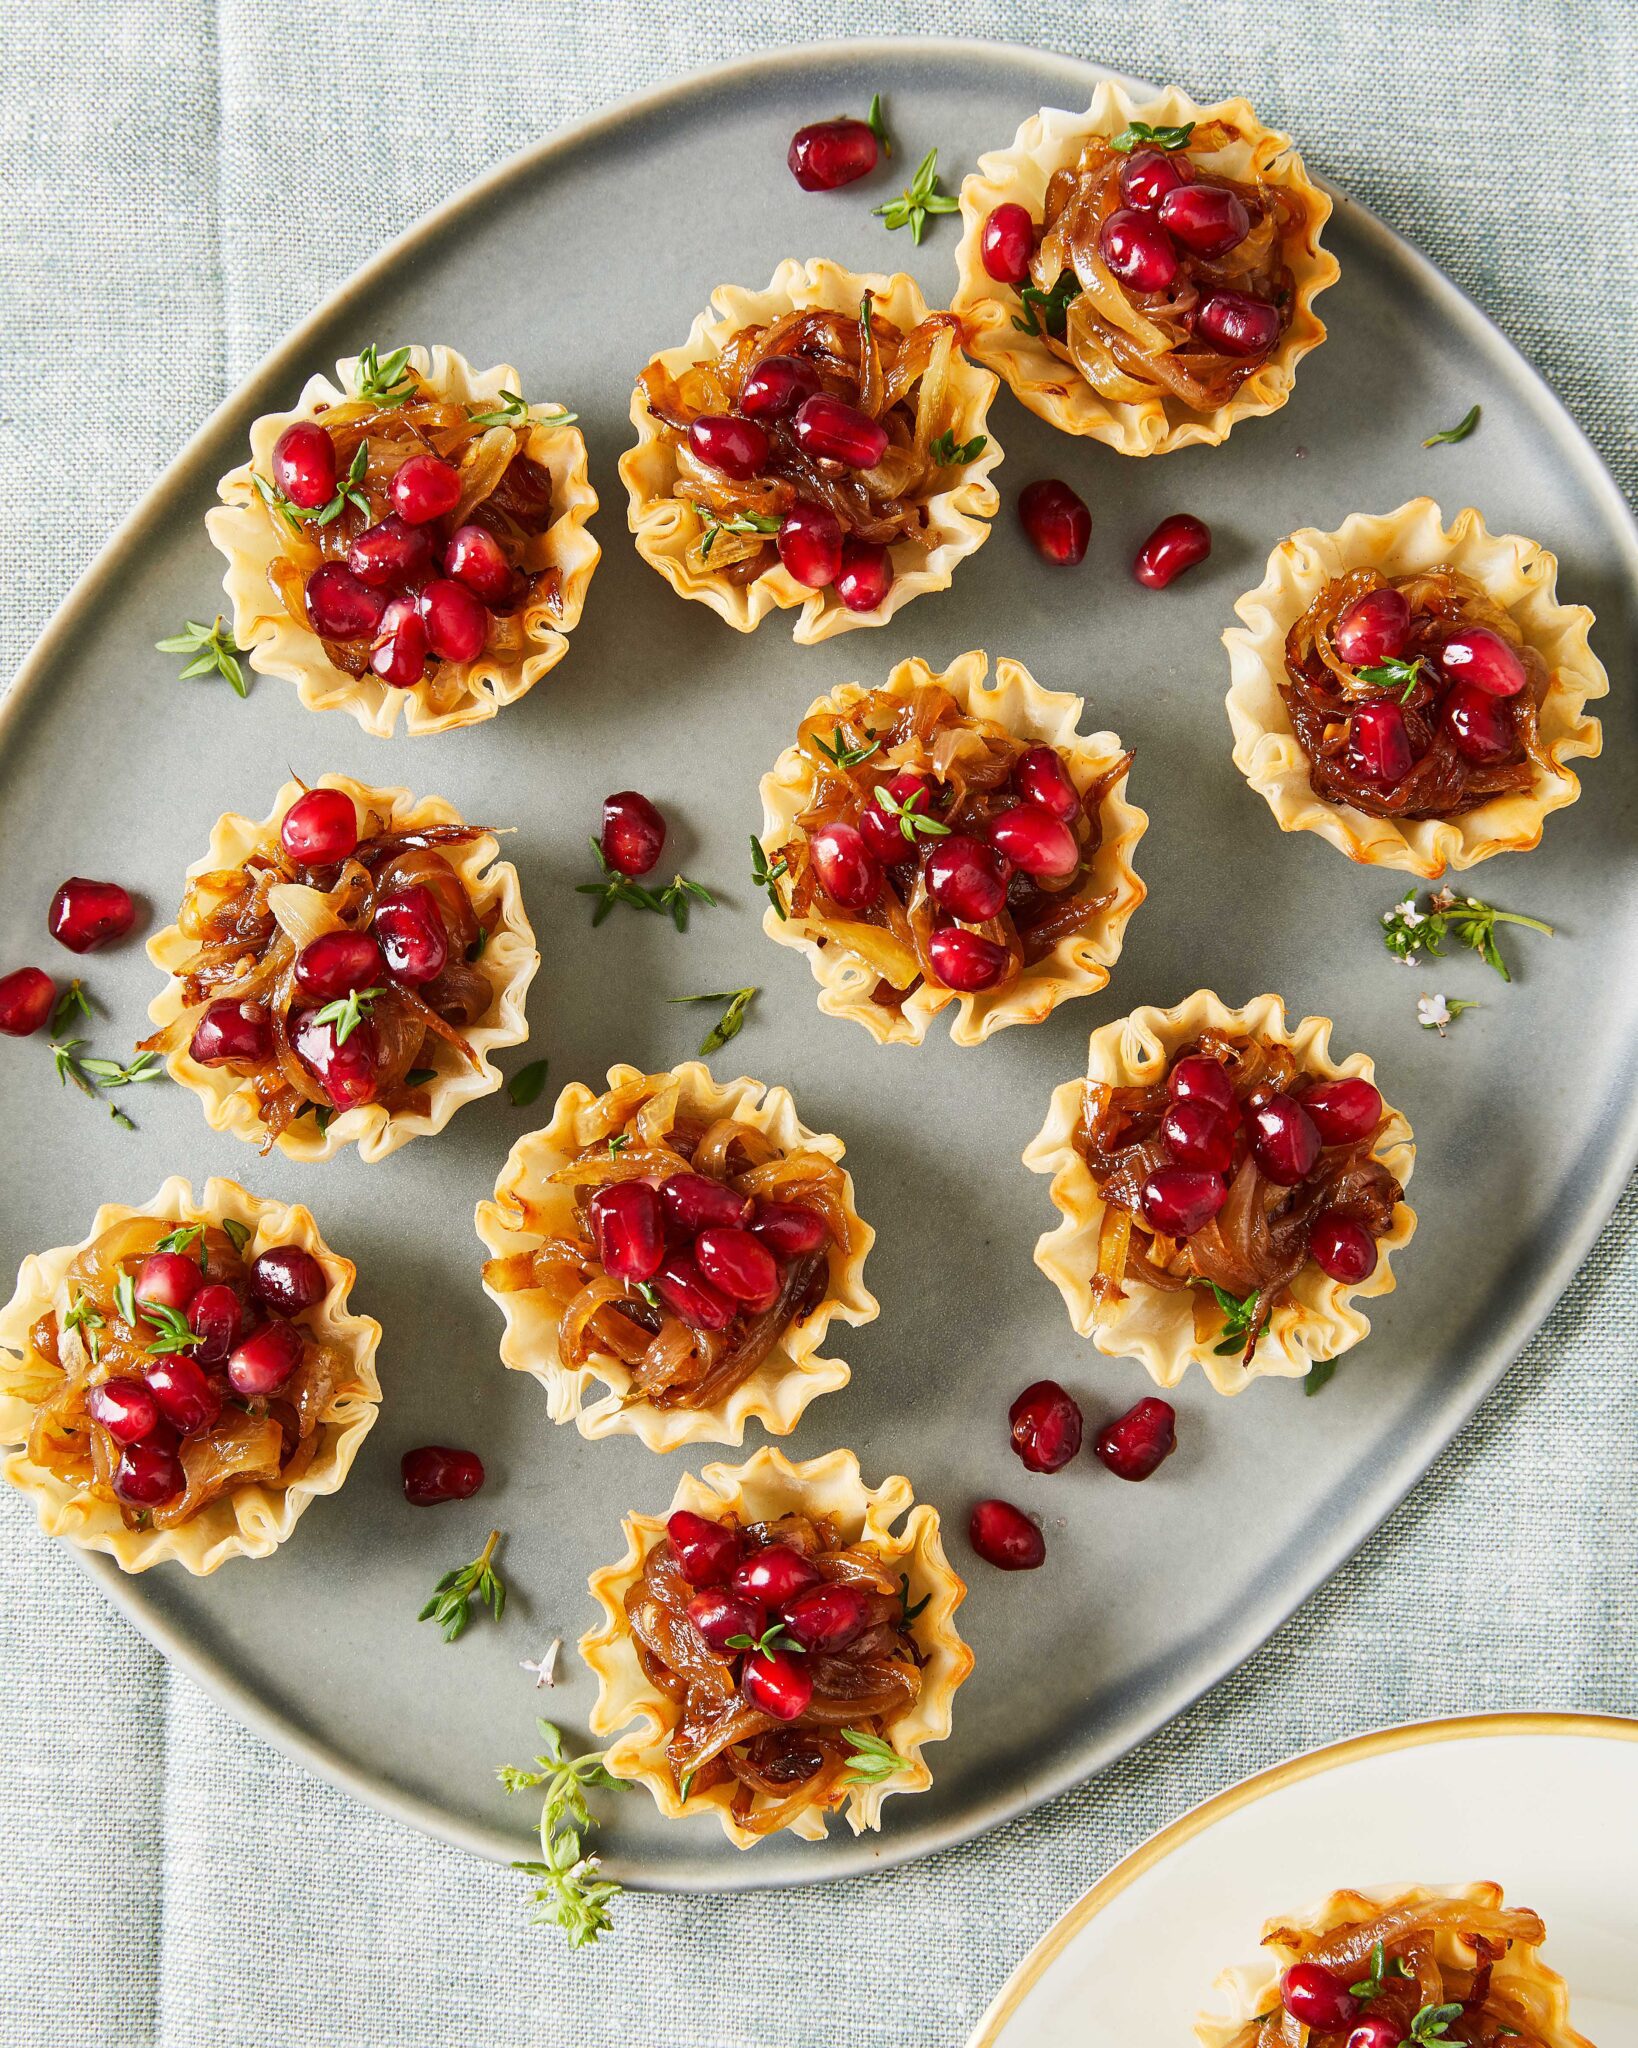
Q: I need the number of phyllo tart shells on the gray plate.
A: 10